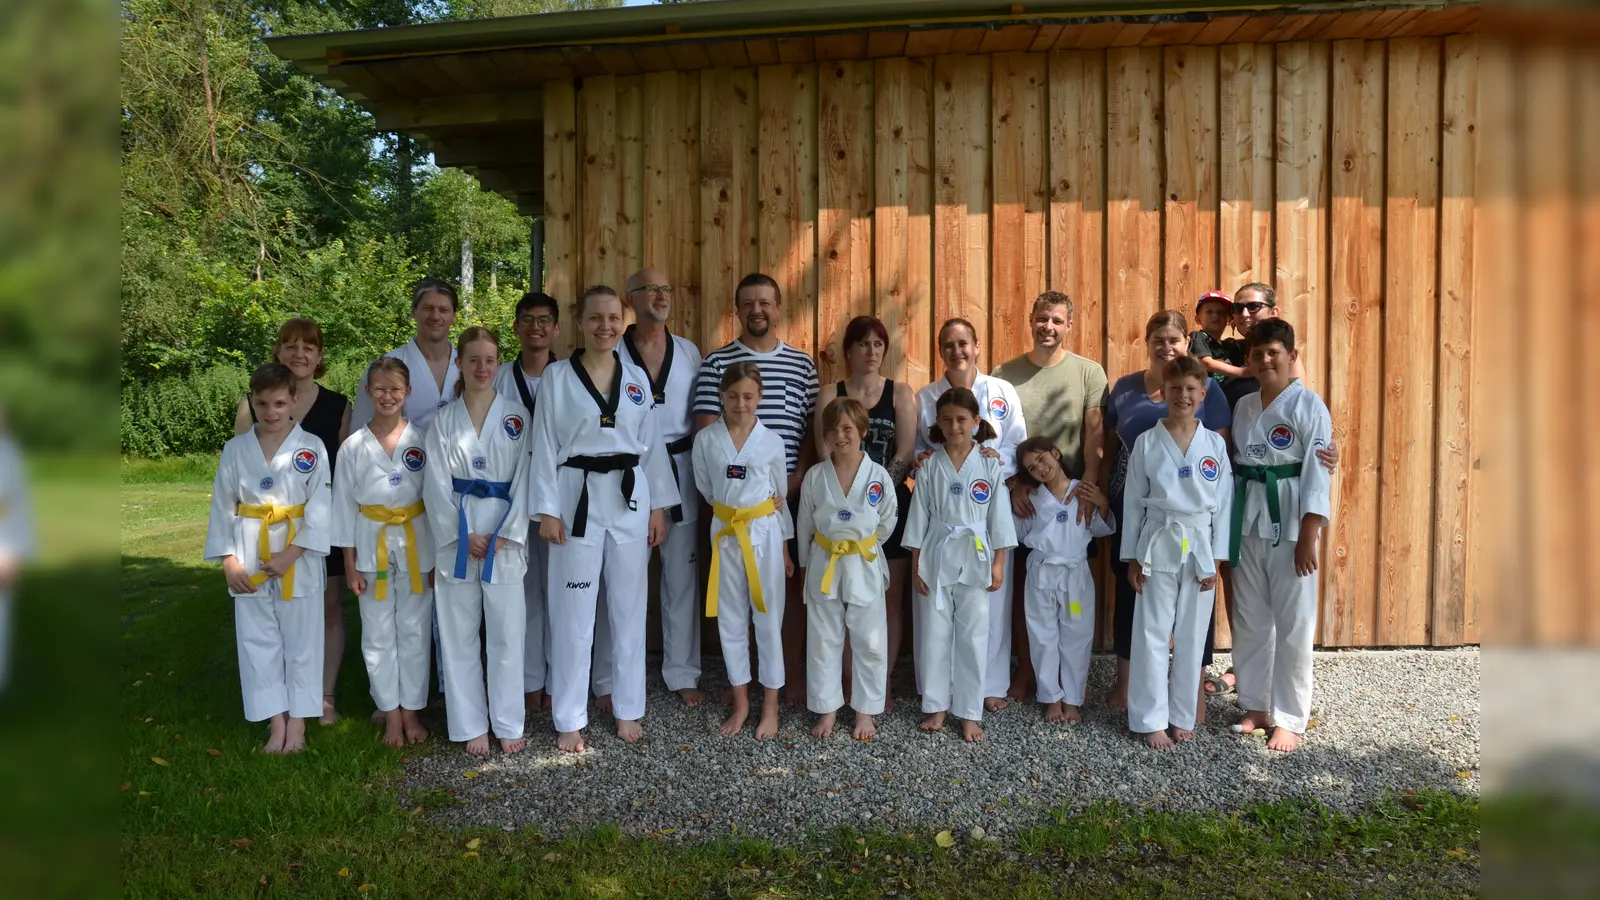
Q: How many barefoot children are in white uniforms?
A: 9